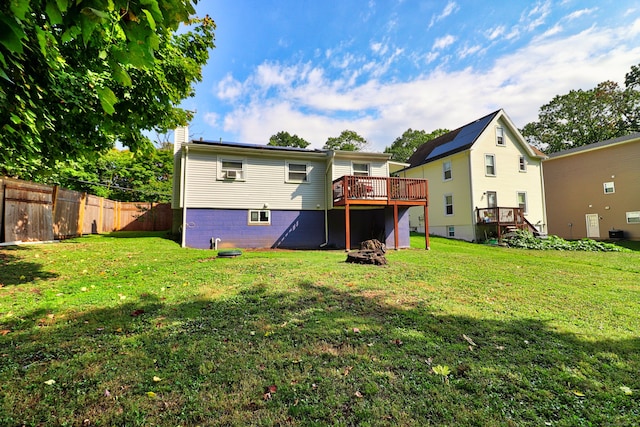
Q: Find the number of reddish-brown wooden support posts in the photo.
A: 3